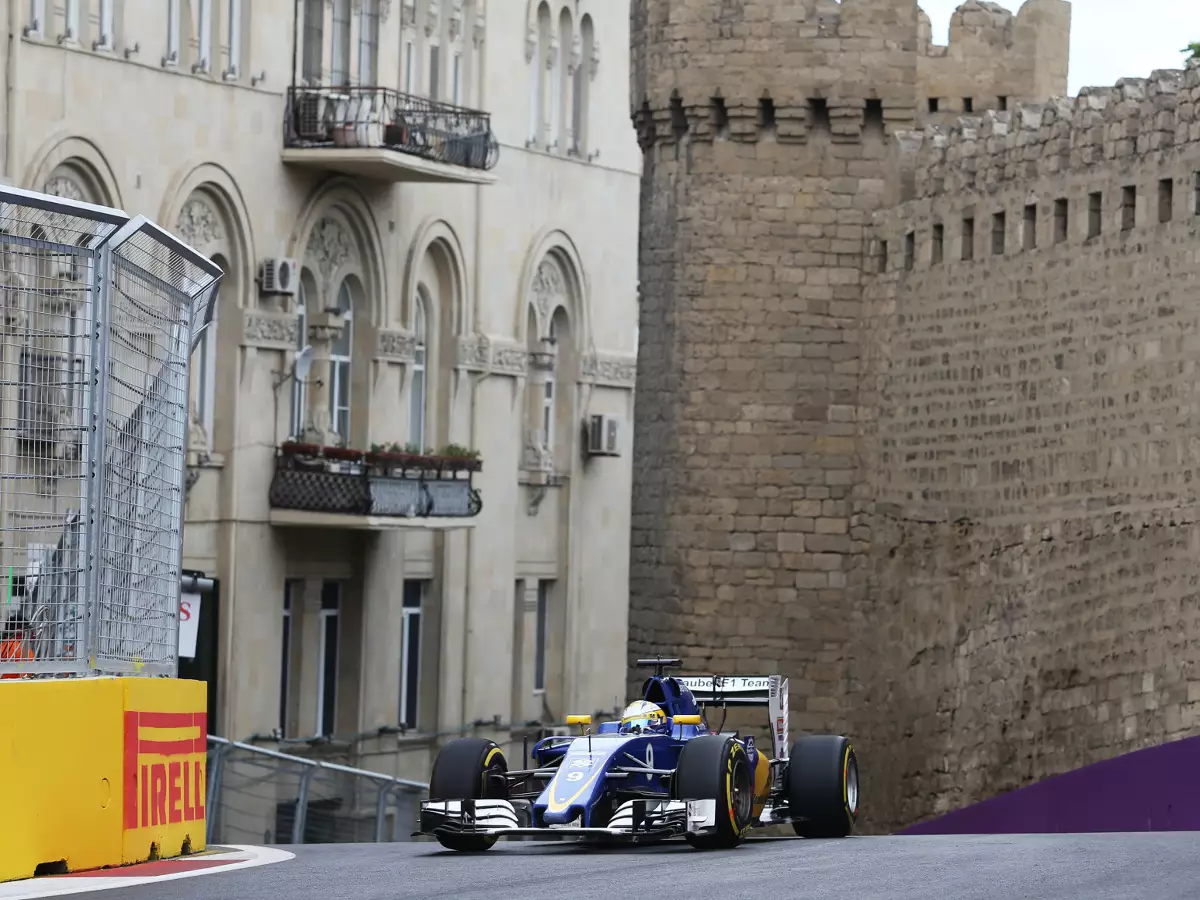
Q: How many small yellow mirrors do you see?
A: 2